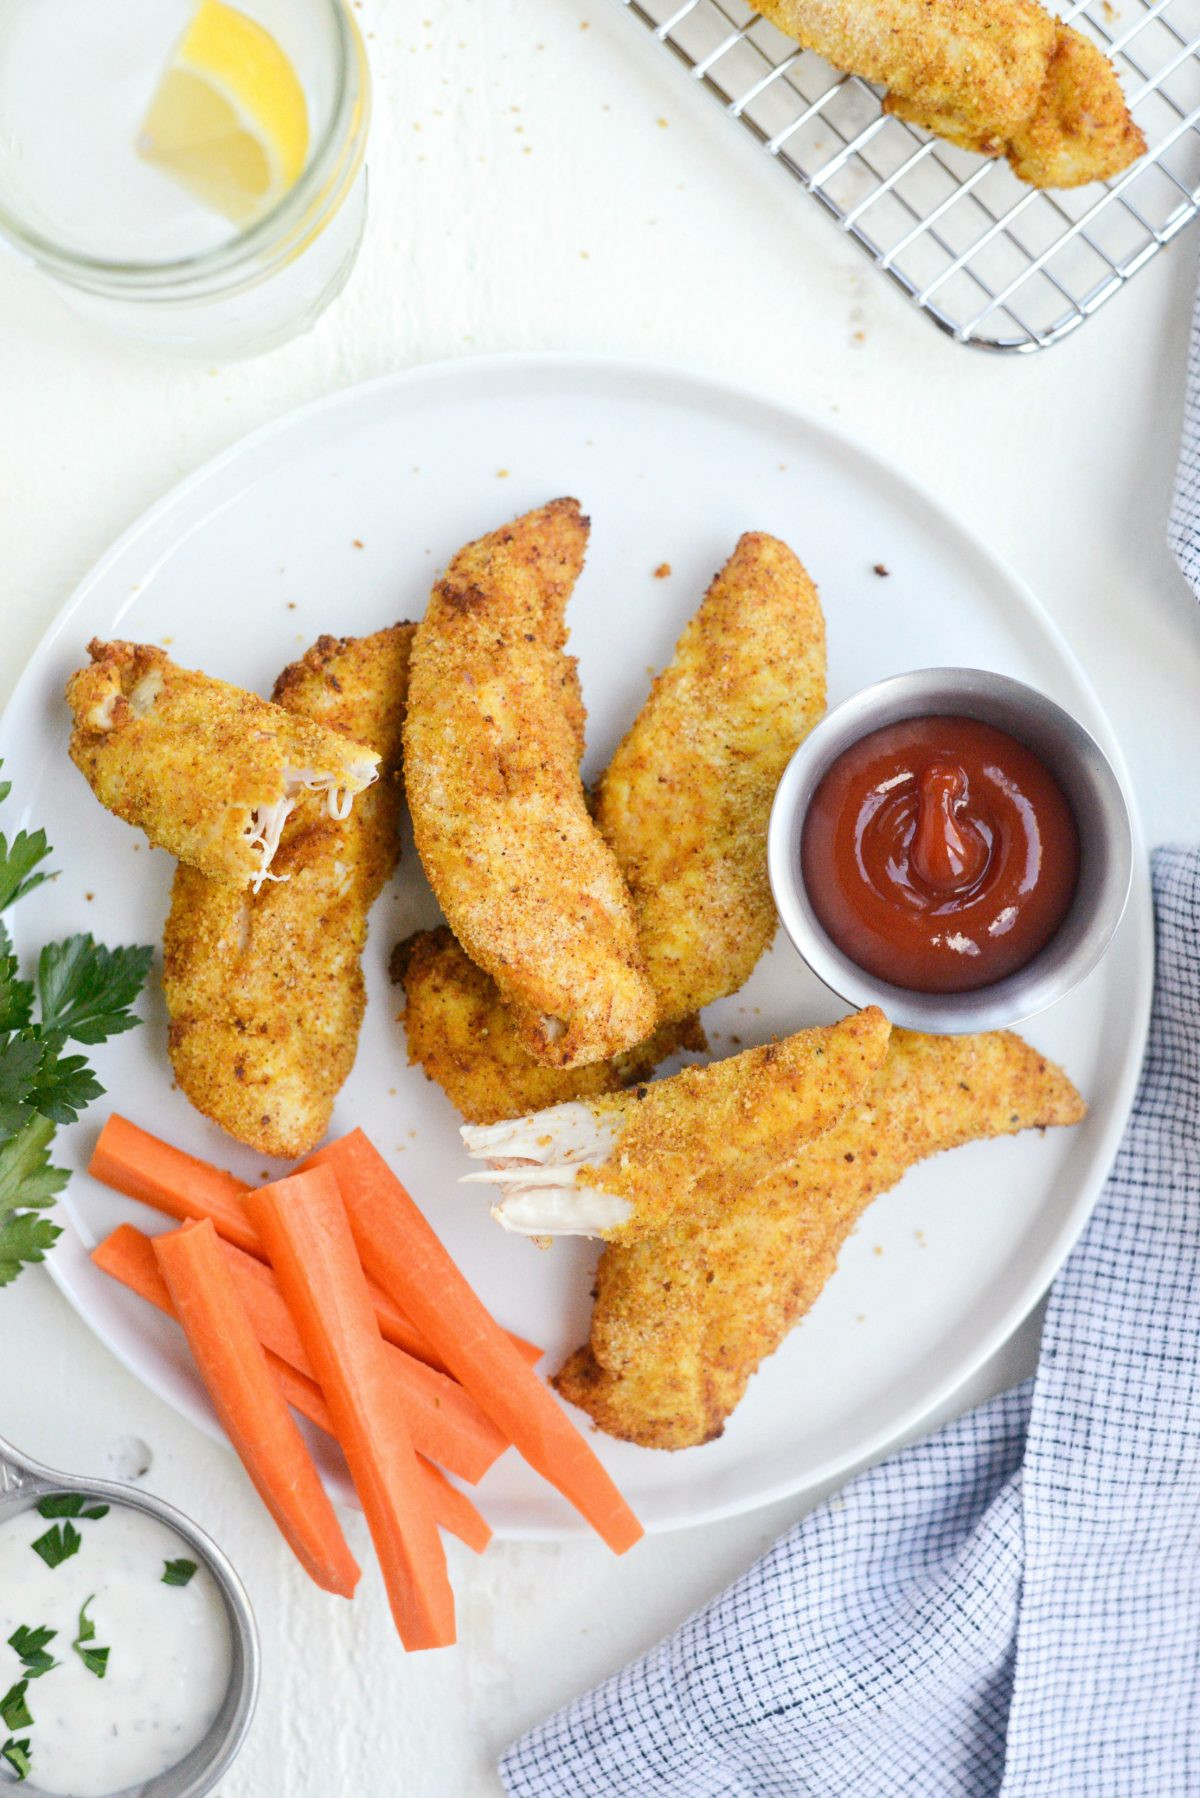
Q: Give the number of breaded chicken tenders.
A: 8